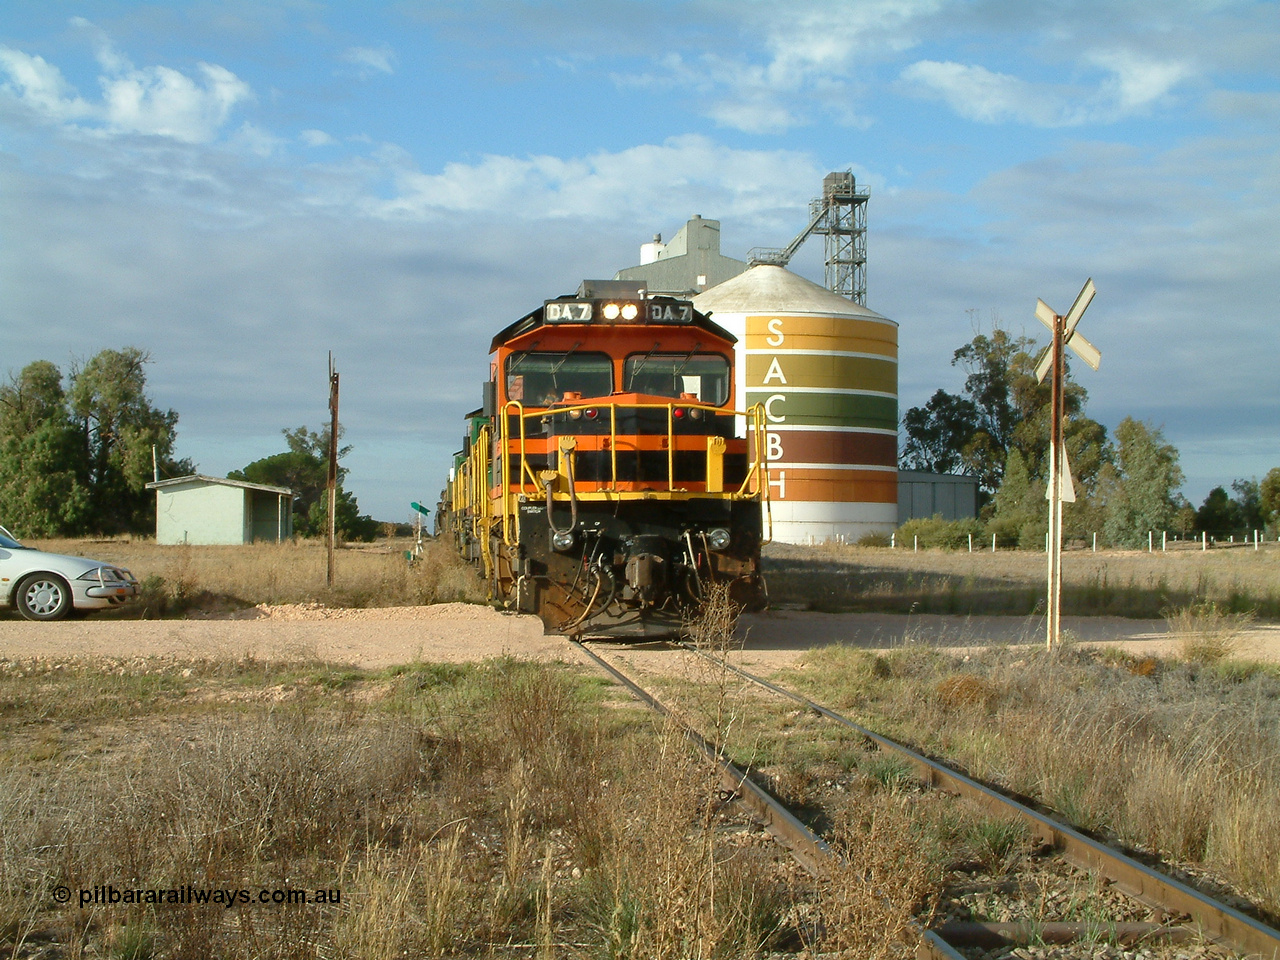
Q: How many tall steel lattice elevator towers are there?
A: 1